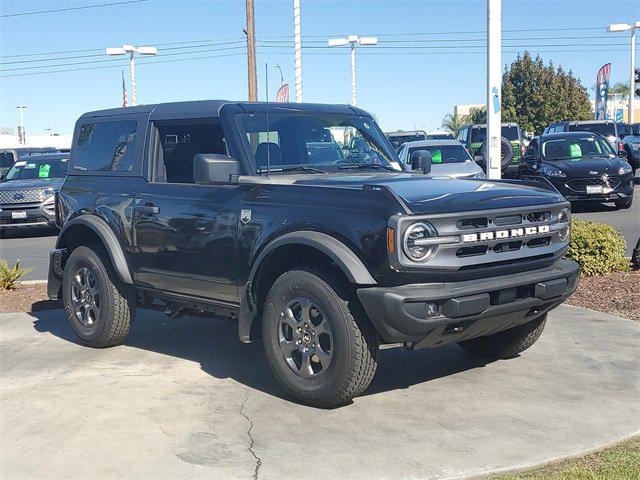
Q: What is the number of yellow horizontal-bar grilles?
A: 0